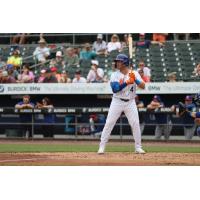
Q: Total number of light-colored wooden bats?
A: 1